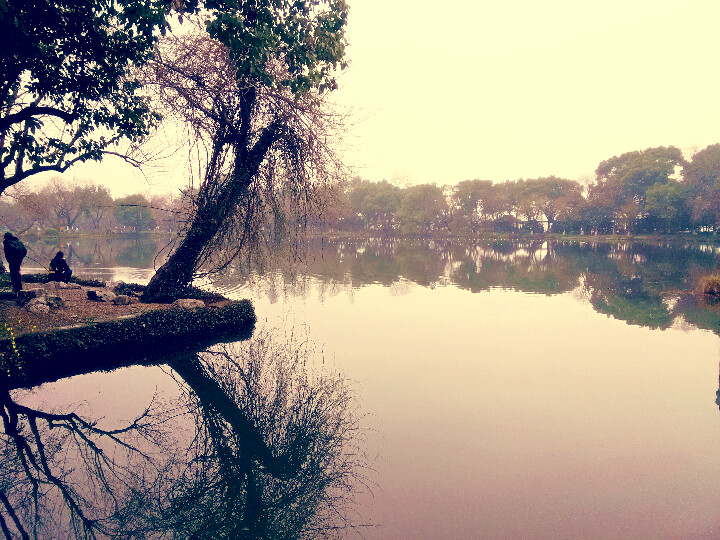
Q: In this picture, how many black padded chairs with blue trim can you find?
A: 0